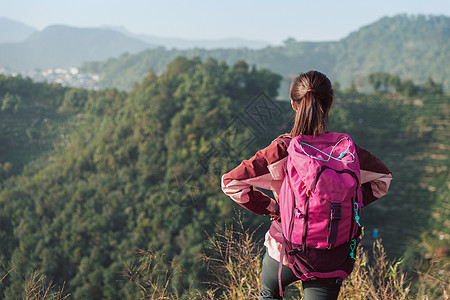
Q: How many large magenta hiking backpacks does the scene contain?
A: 1